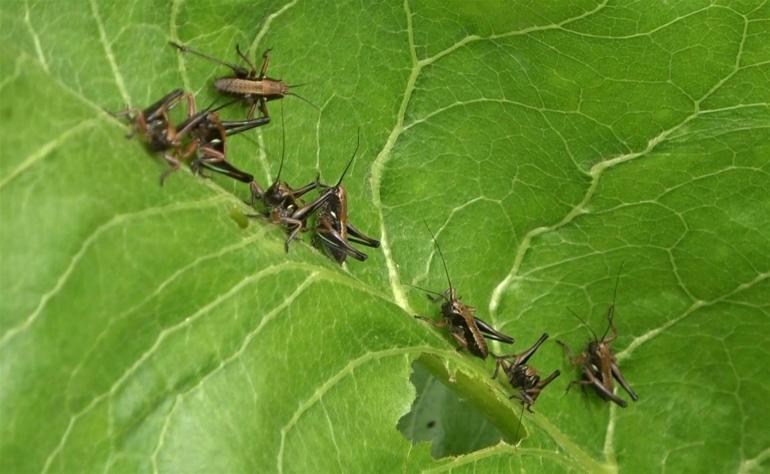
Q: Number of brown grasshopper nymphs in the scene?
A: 8